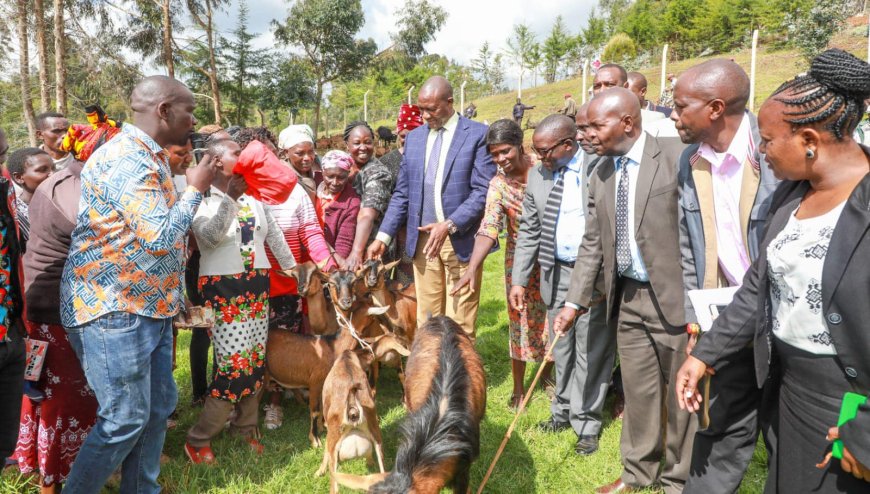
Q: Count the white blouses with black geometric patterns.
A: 1